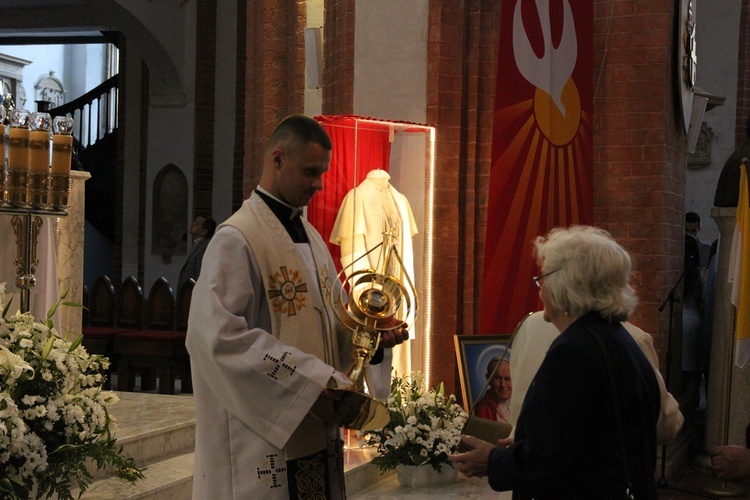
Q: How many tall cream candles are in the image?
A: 4